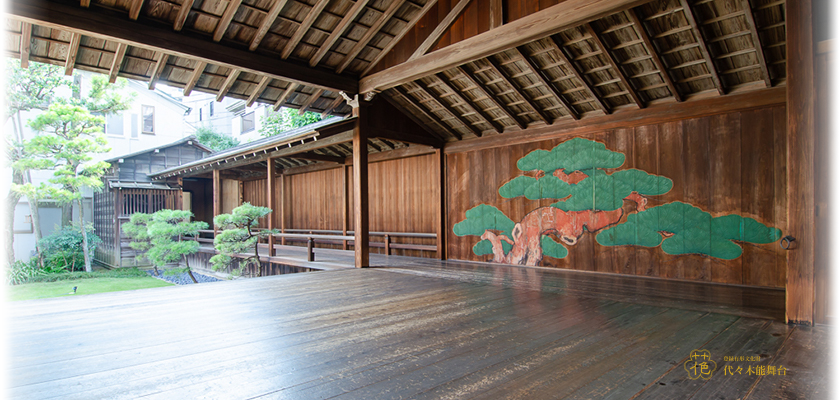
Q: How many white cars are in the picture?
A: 0